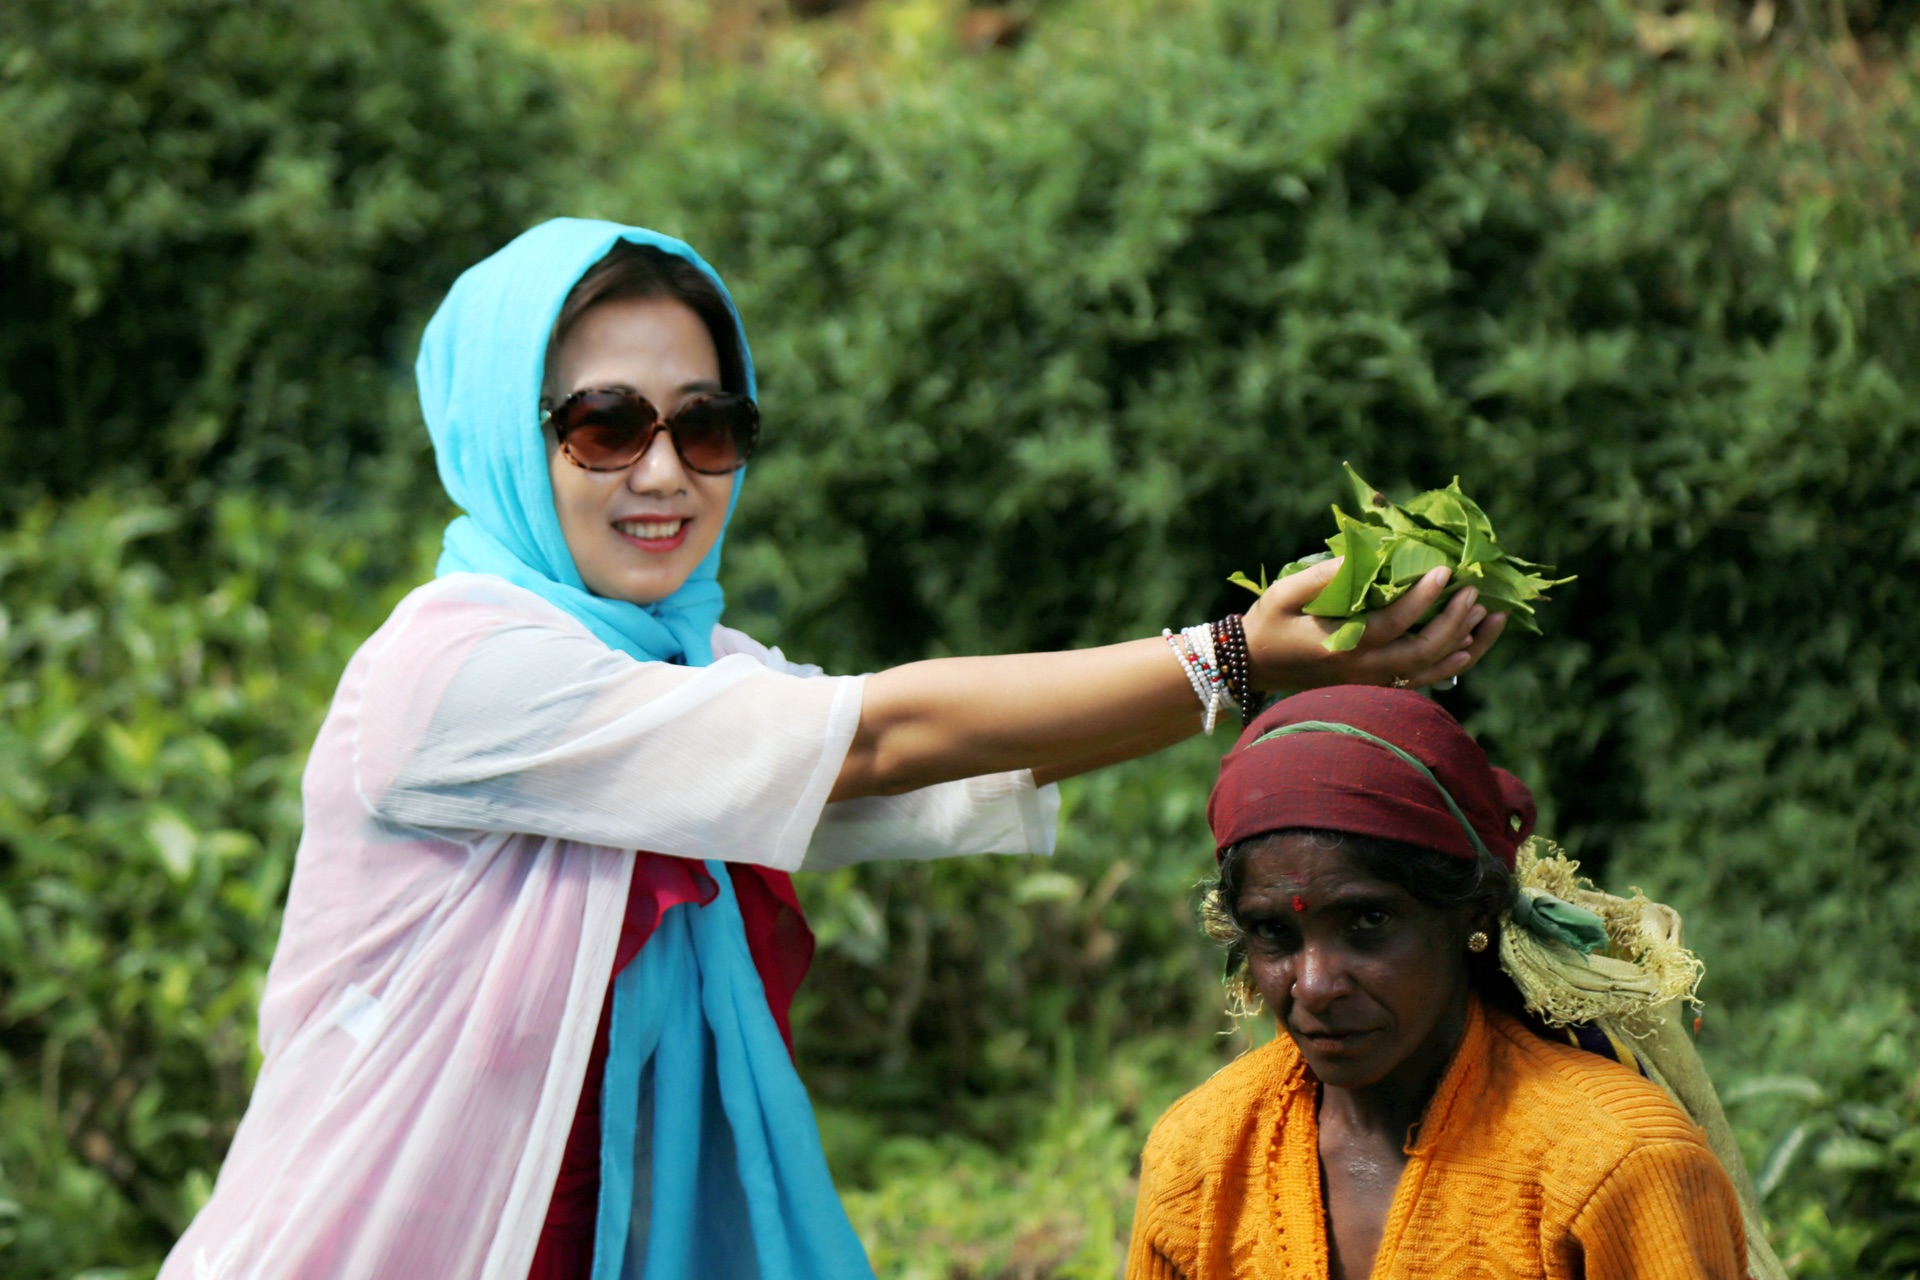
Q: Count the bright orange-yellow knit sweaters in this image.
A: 1